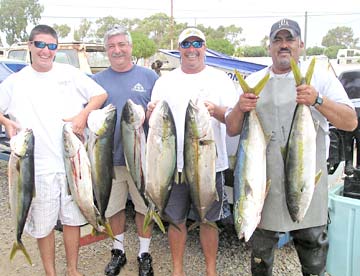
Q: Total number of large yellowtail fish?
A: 8